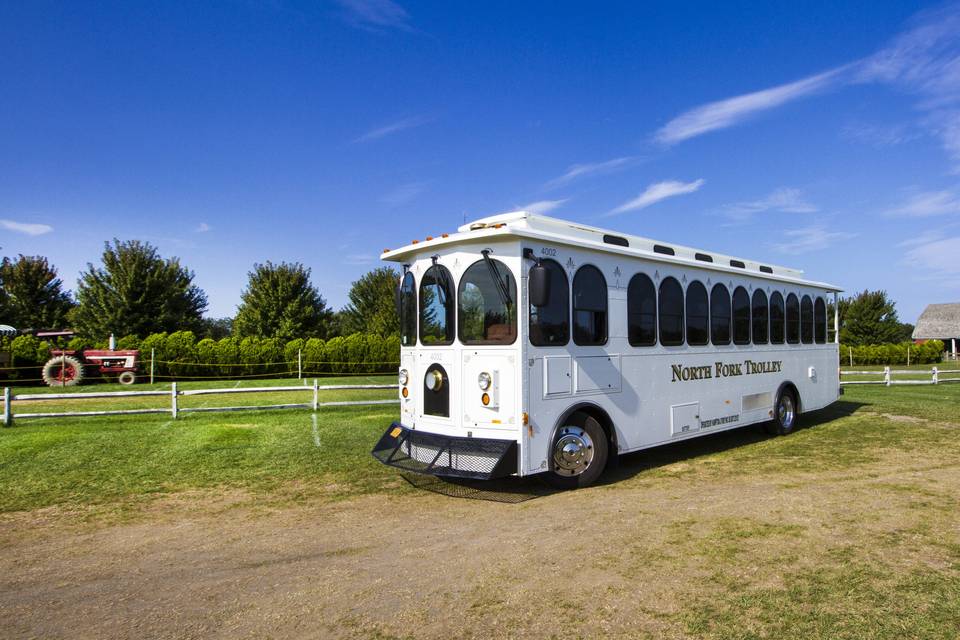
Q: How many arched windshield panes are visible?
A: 3